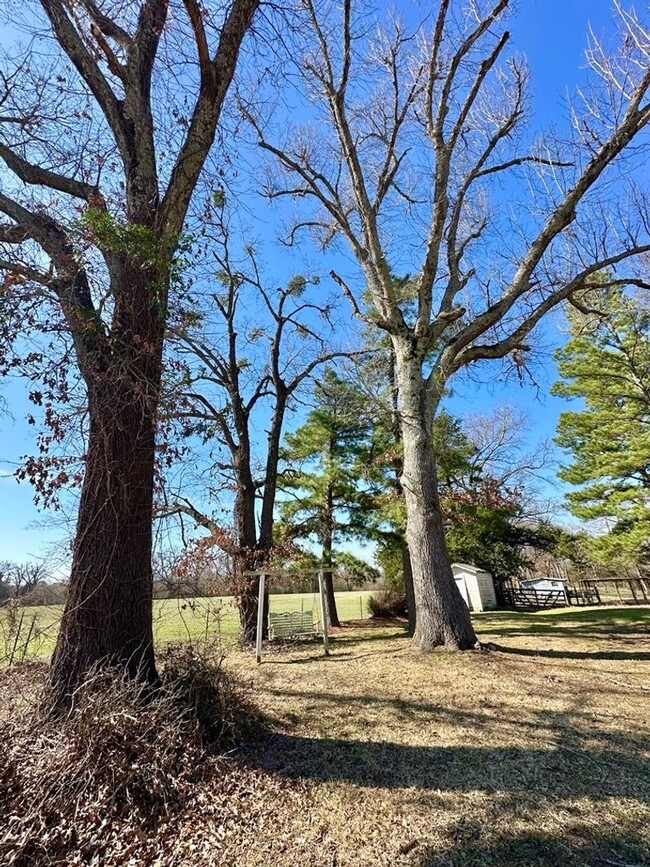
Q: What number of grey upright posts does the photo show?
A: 2